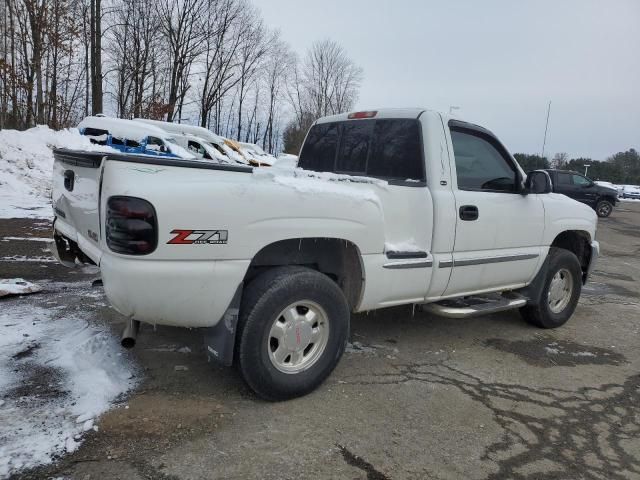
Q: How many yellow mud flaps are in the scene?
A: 0